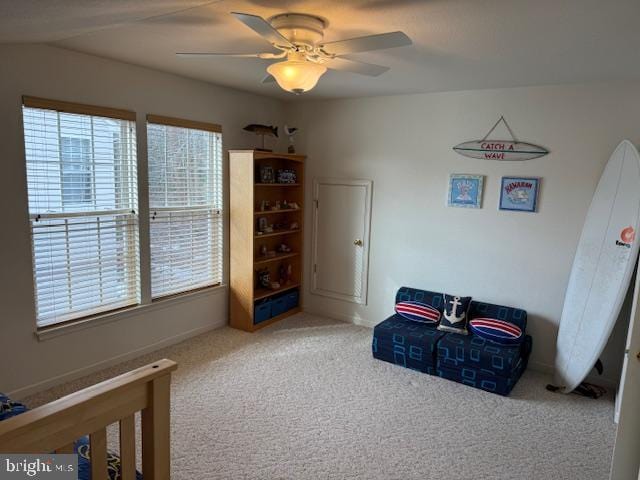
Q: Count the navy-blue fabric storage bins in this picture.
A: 3